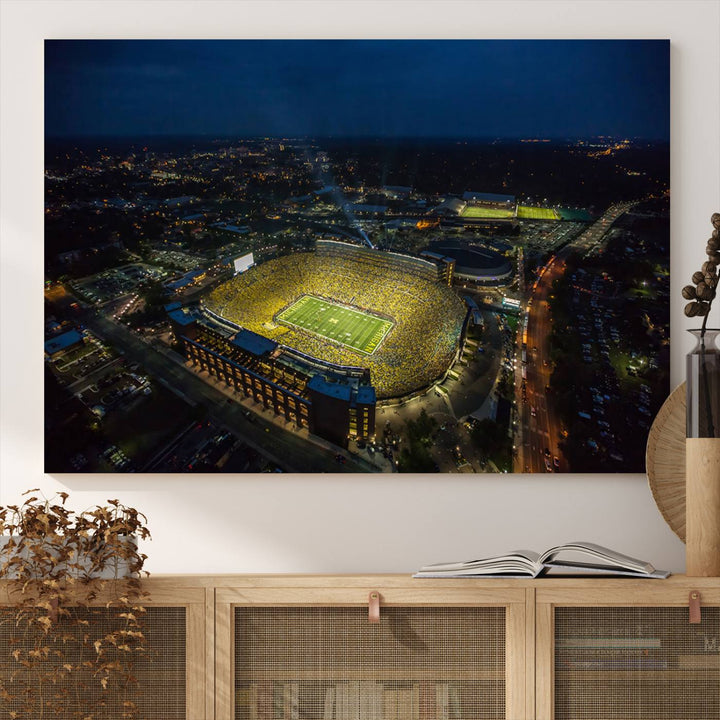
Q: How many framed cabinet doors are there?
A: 3